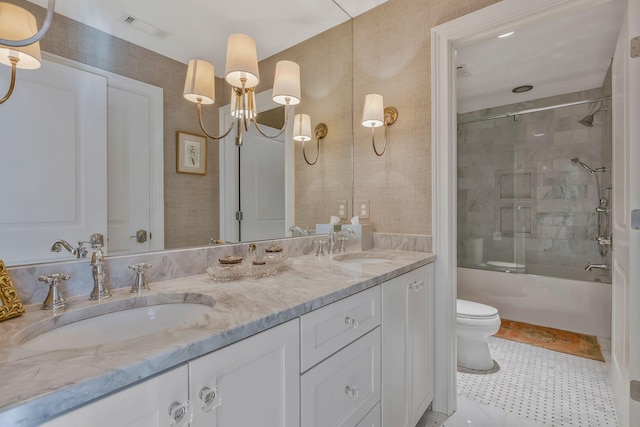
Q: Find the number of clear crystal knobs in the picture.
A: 6